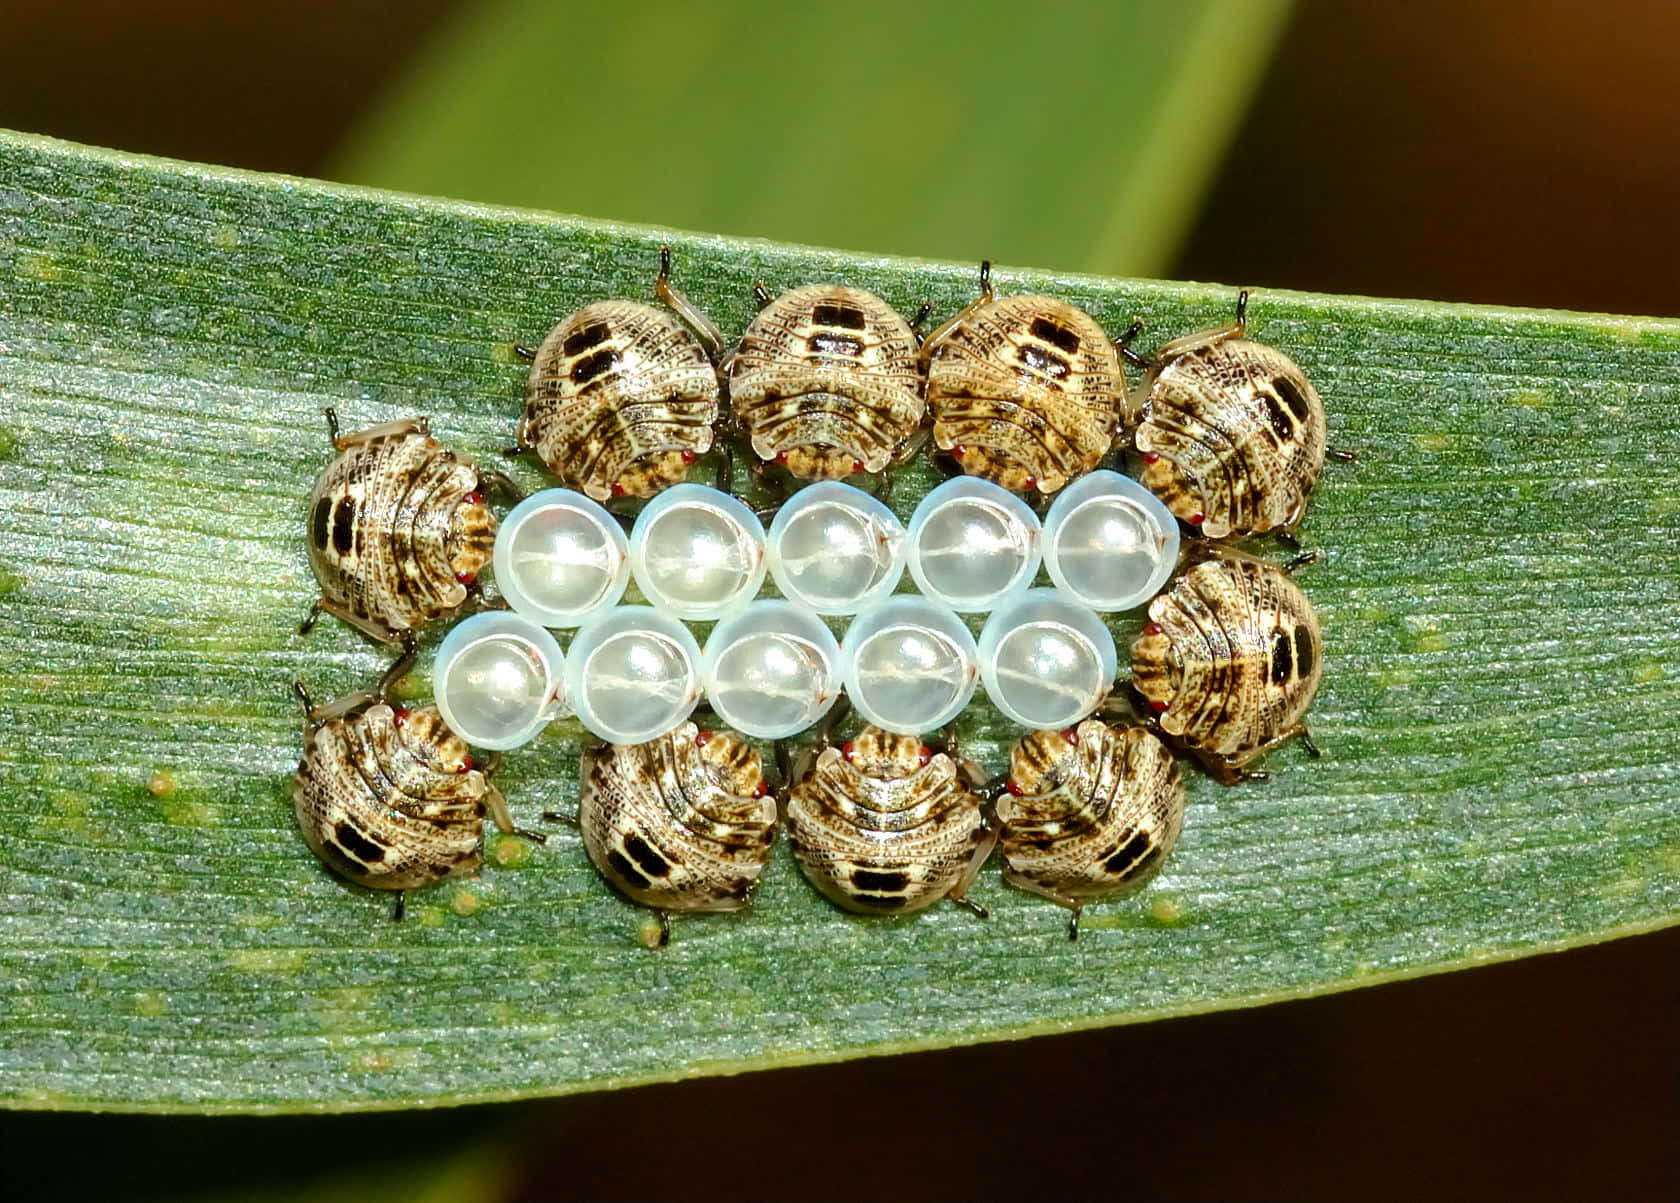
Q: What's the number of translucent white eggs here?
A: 10